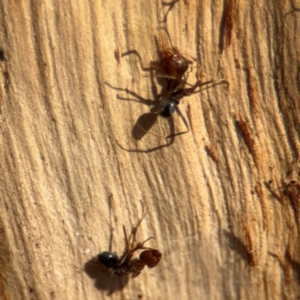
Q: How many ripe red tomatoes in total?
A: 0